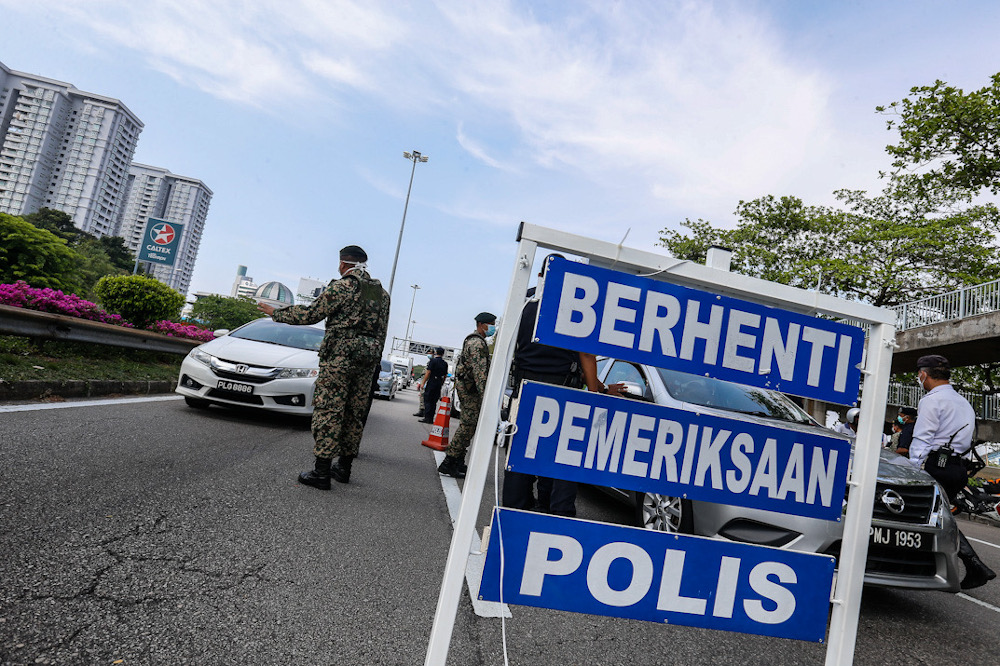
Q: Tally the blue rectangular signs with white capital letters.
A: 3